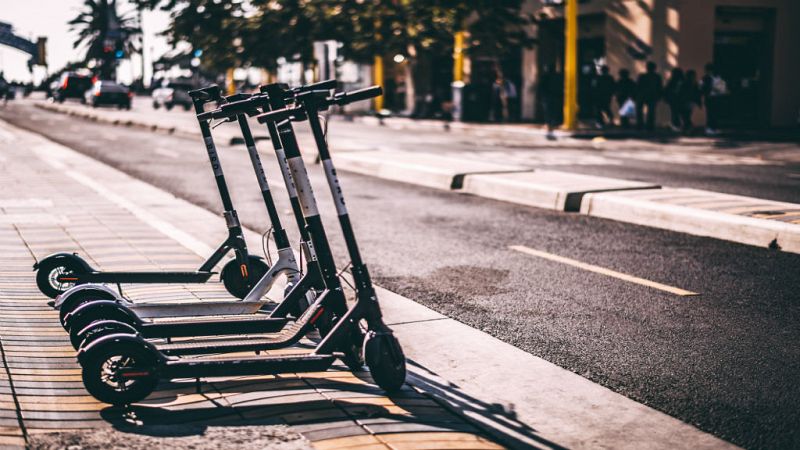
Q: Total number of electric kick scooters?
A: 5